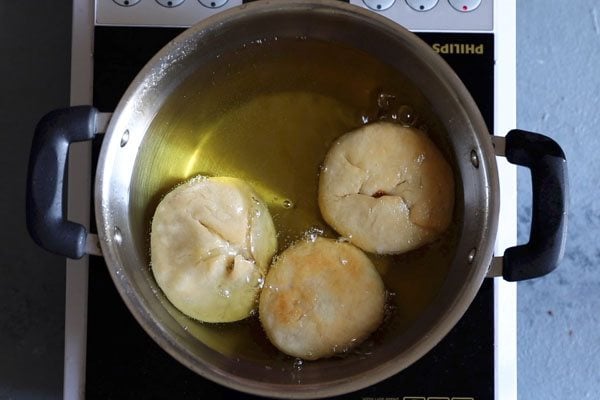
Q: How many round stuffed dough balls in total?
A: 3